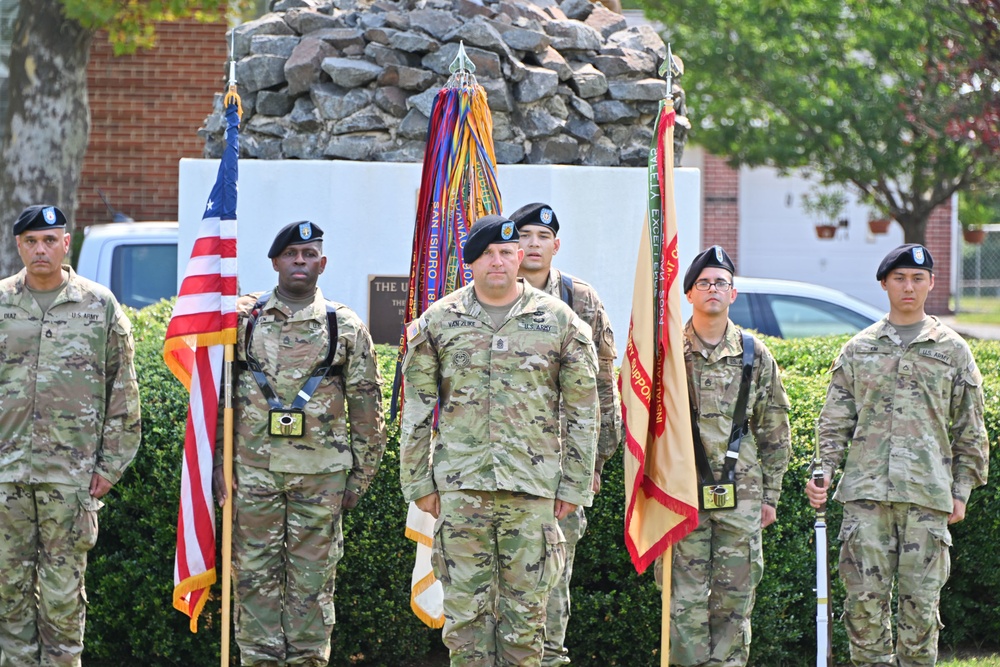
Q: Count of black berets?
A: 6